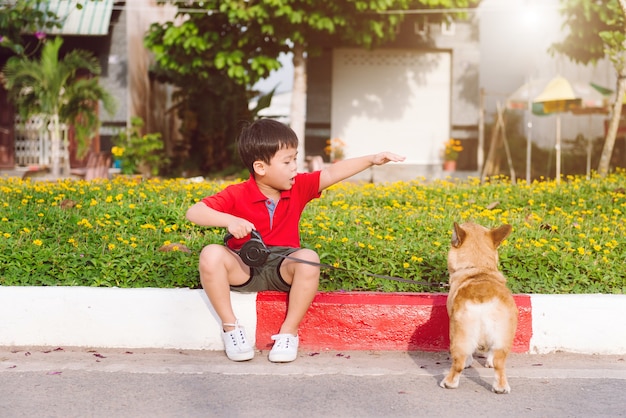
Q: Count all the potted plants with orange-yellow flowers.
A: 2